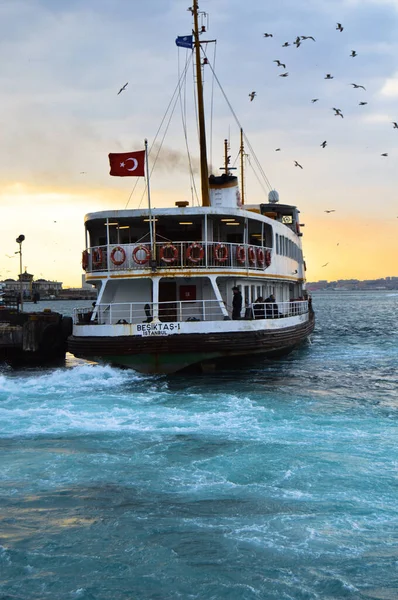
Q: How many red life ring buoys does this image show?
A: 11